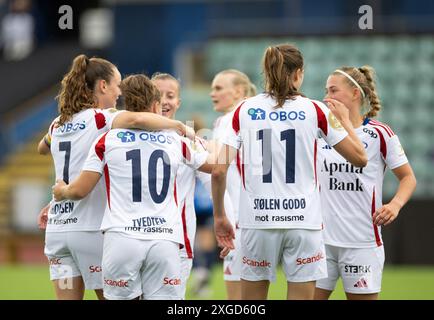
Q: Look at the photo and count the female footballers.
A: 6